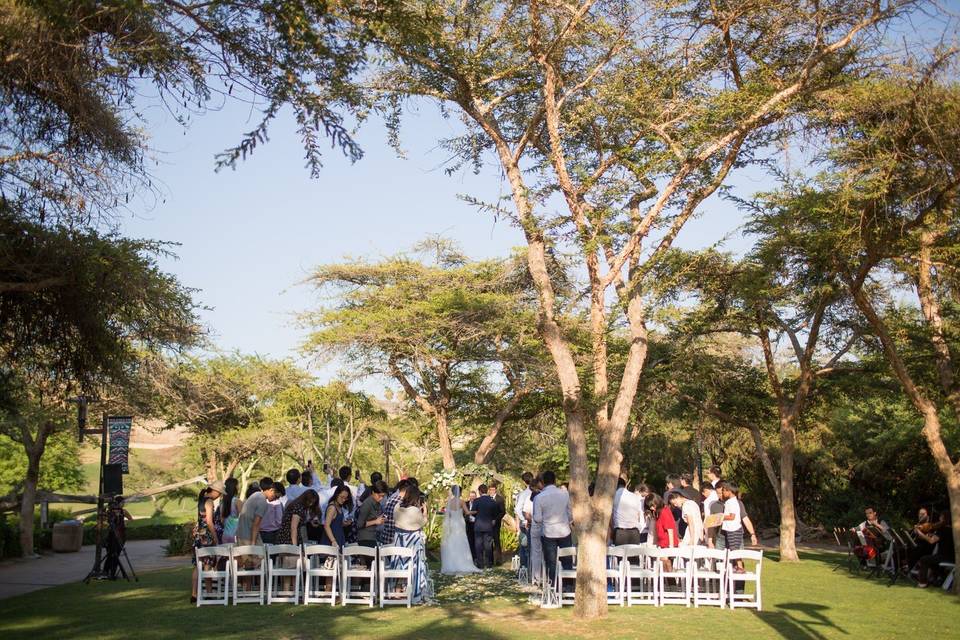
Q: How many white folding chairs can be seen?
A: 12